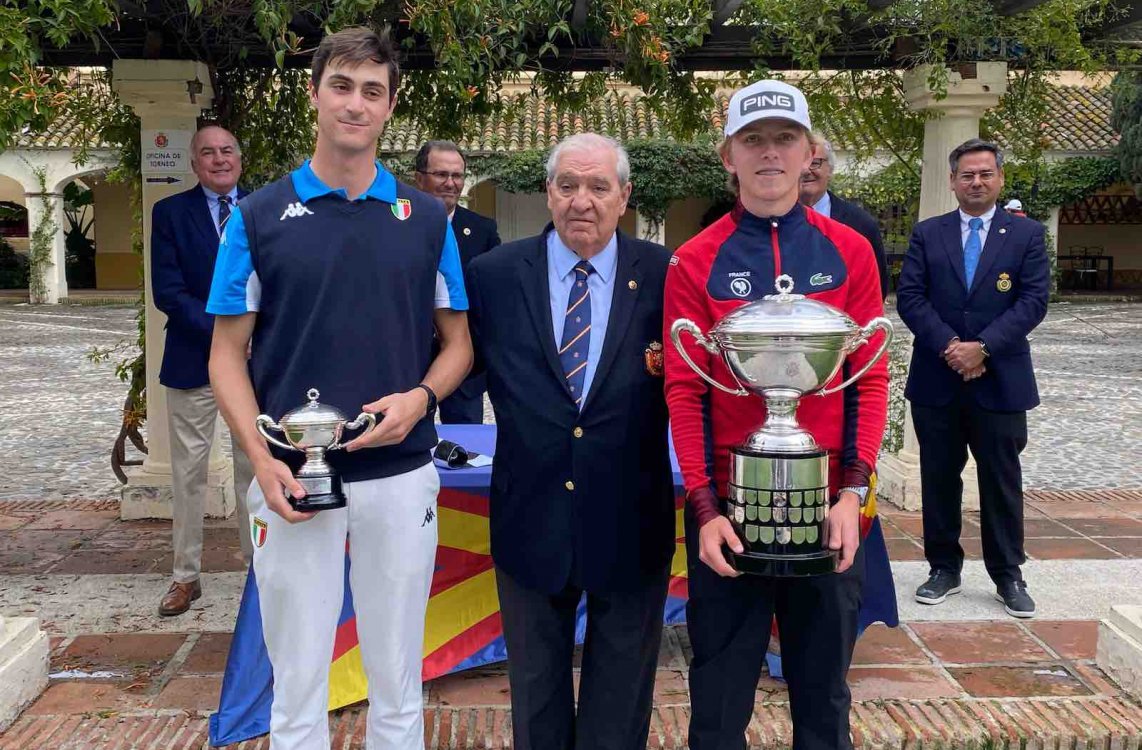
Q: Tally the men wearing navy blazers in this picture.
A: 5